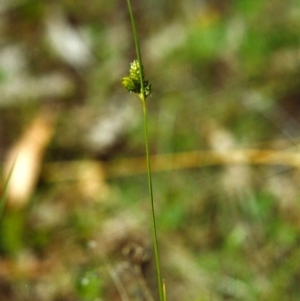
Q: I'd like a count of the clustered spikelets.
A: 3